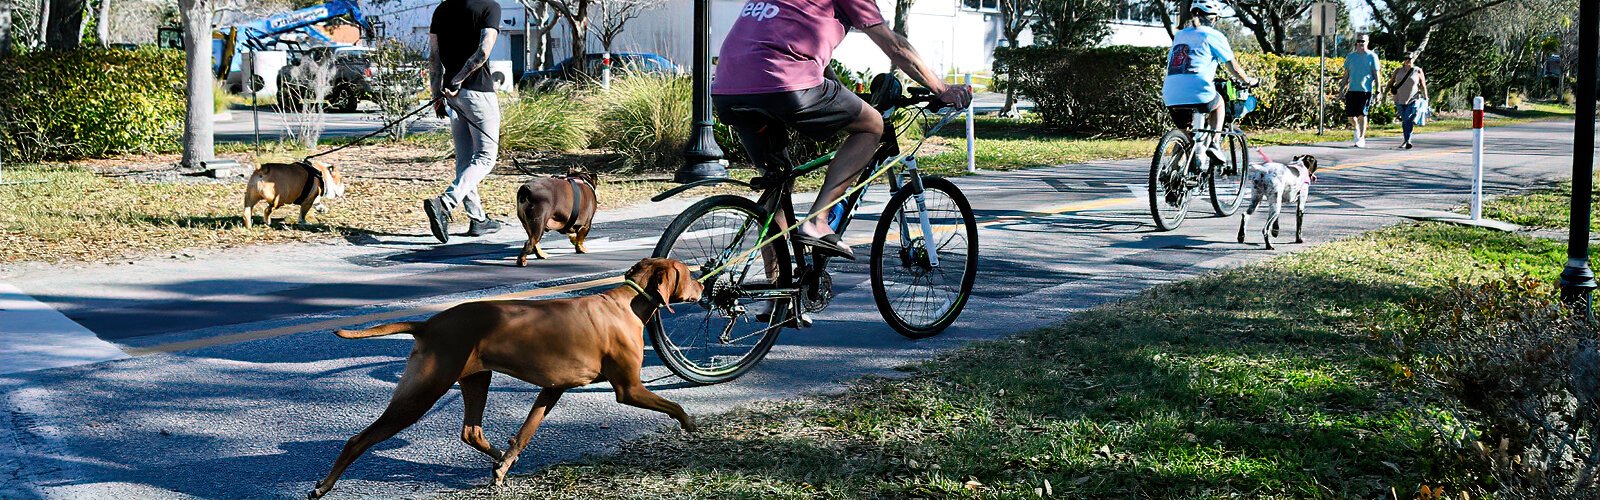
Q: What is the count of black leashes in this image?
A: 2